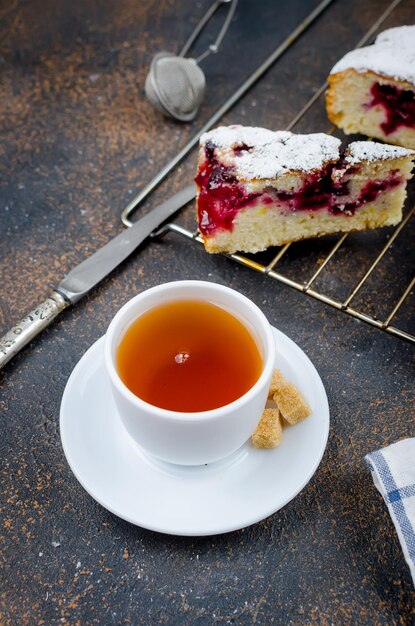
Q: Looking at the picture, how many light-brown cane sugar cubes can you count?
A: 3